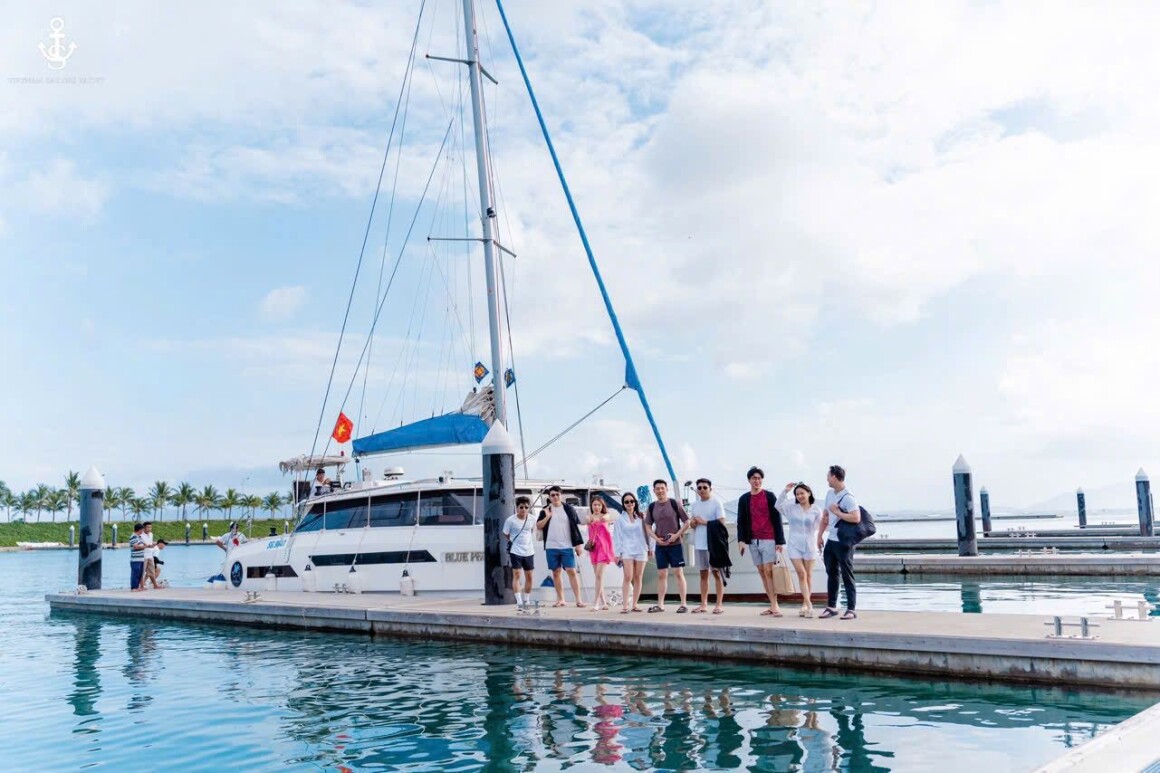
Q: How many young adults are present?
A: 9